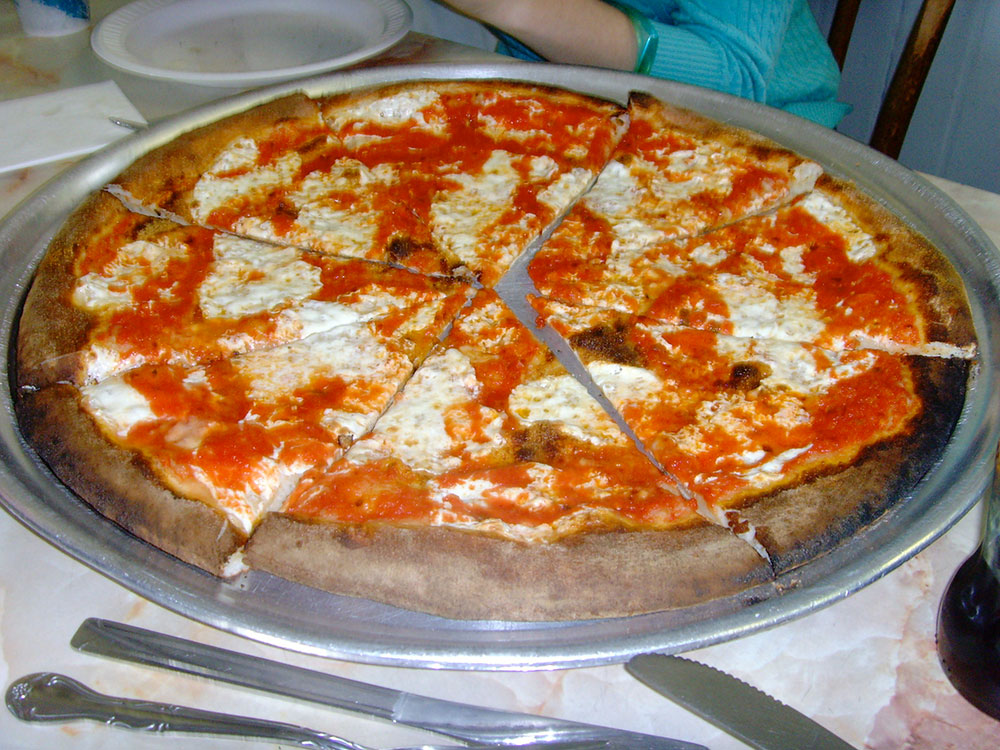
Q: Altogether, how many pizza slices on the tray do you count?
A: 8